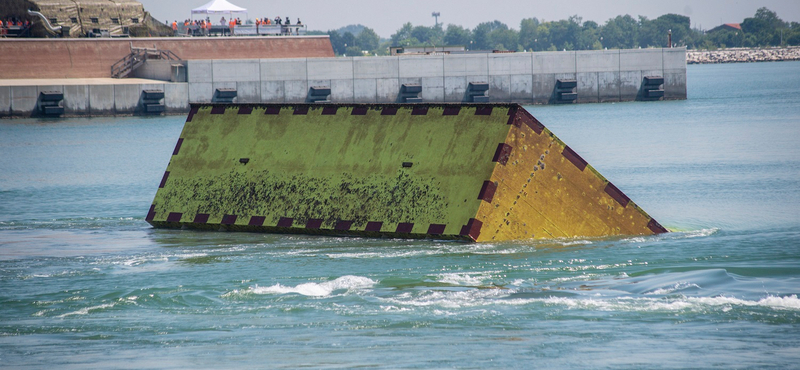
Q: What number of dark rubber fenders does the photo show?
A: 8